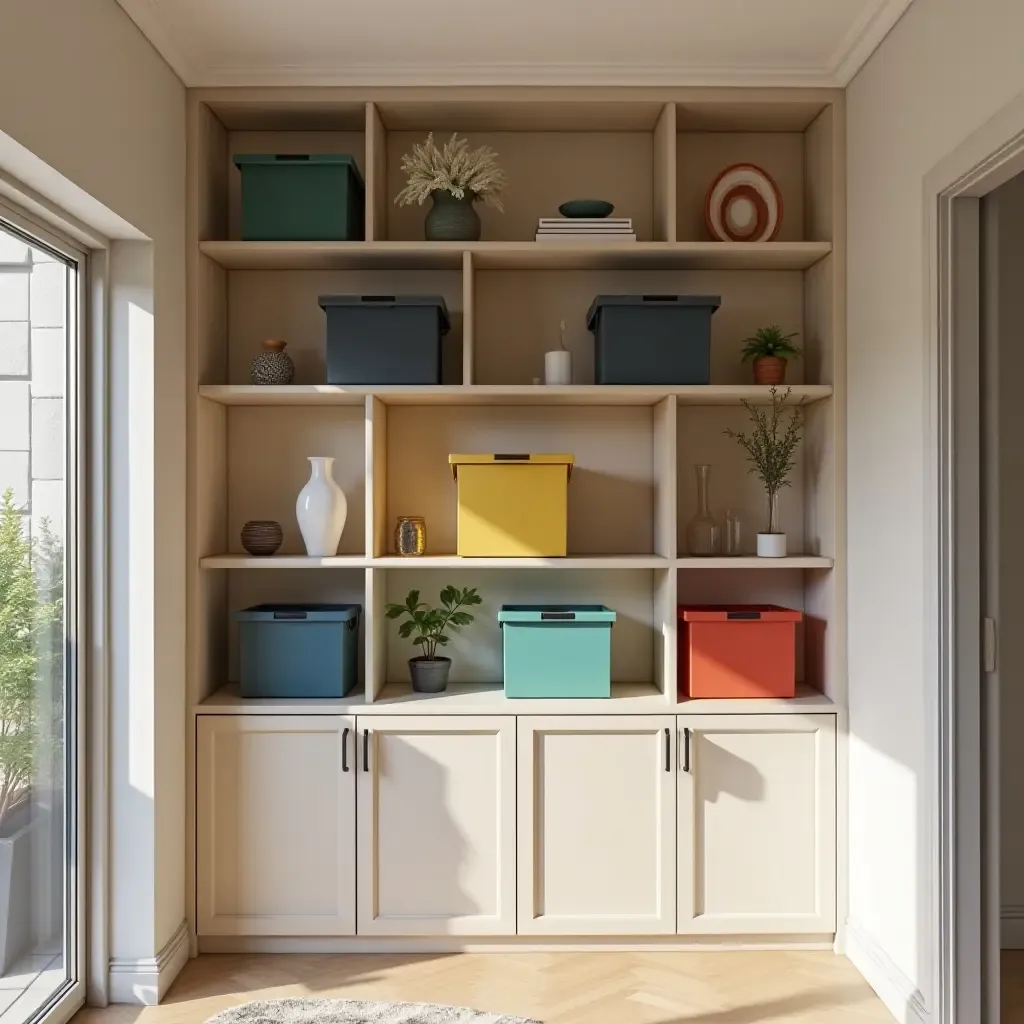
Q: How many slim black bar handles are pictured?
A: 4